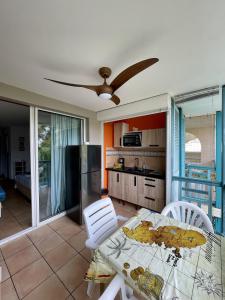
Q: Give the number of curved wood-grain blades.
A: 3